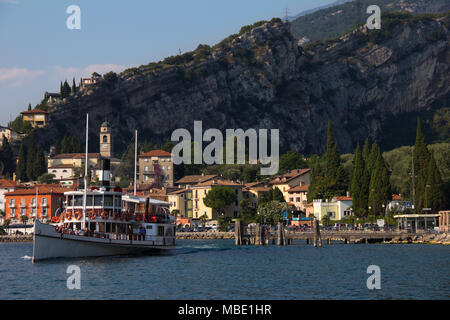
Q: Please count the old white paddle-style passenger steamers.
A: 1